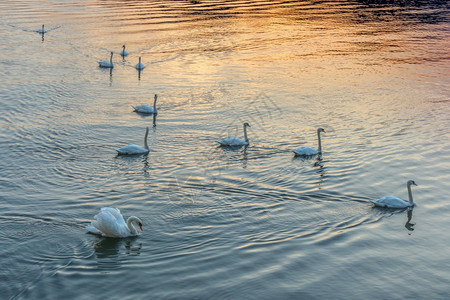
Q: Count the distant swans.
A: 4